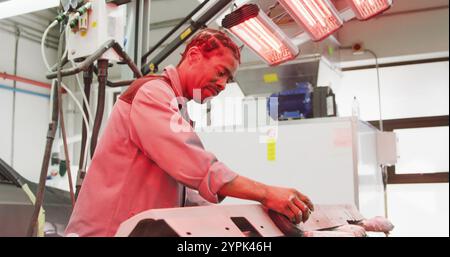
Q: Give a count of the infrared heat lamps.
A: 3